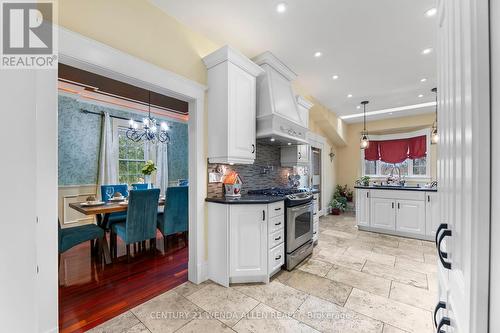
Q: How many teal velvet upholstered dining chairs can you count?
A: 5